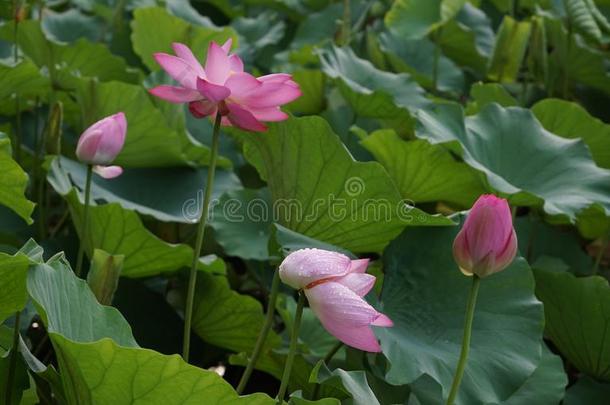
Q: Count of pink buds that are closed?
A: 2